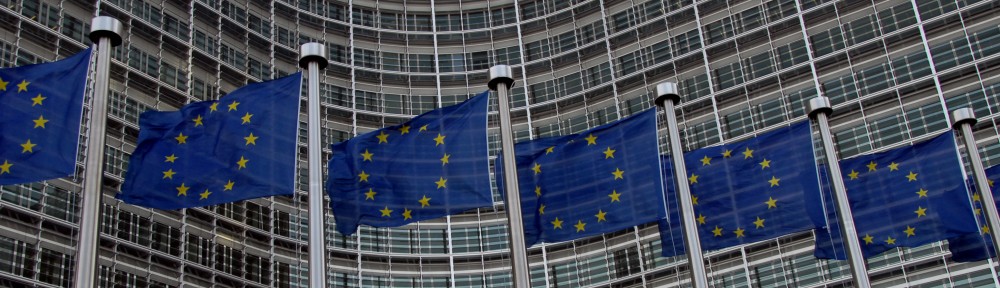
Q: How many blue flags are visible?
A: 7